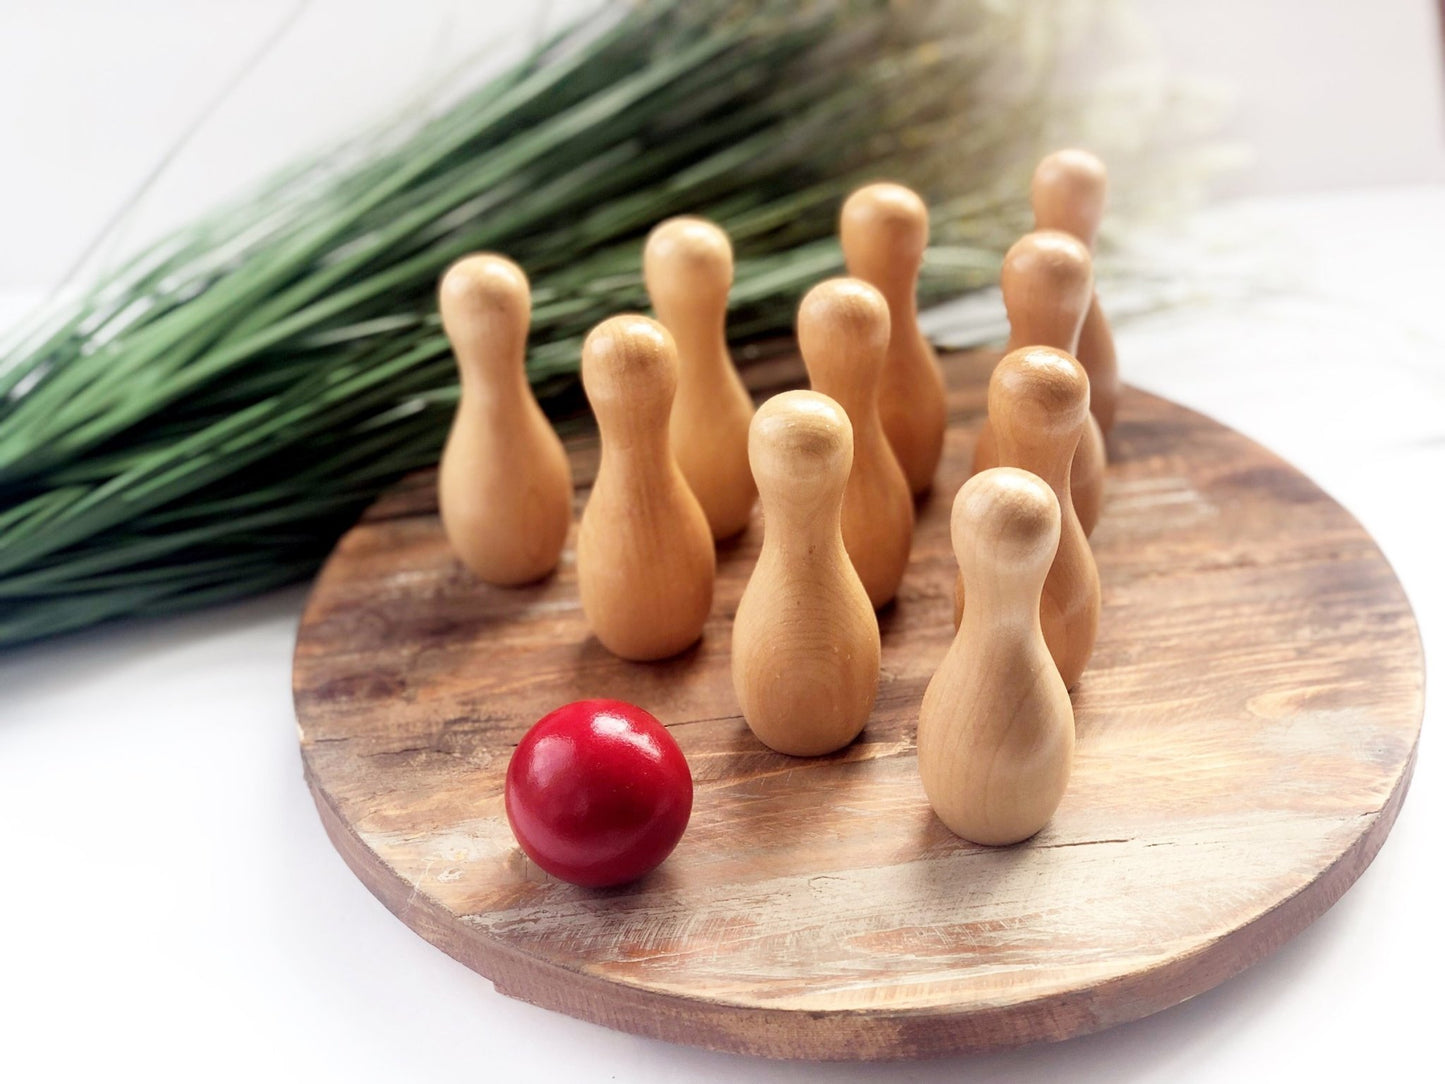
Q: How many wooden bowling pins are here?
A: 10